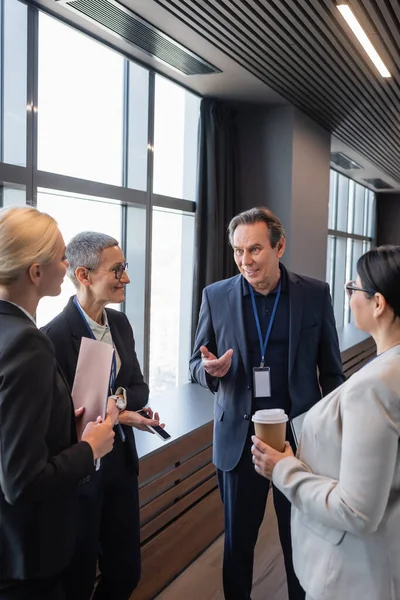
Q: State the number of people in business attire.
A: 4